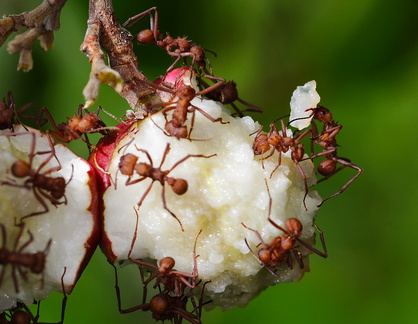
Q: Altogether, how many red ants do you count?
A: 14